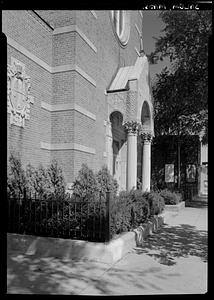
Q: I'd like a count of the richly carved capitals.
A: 2